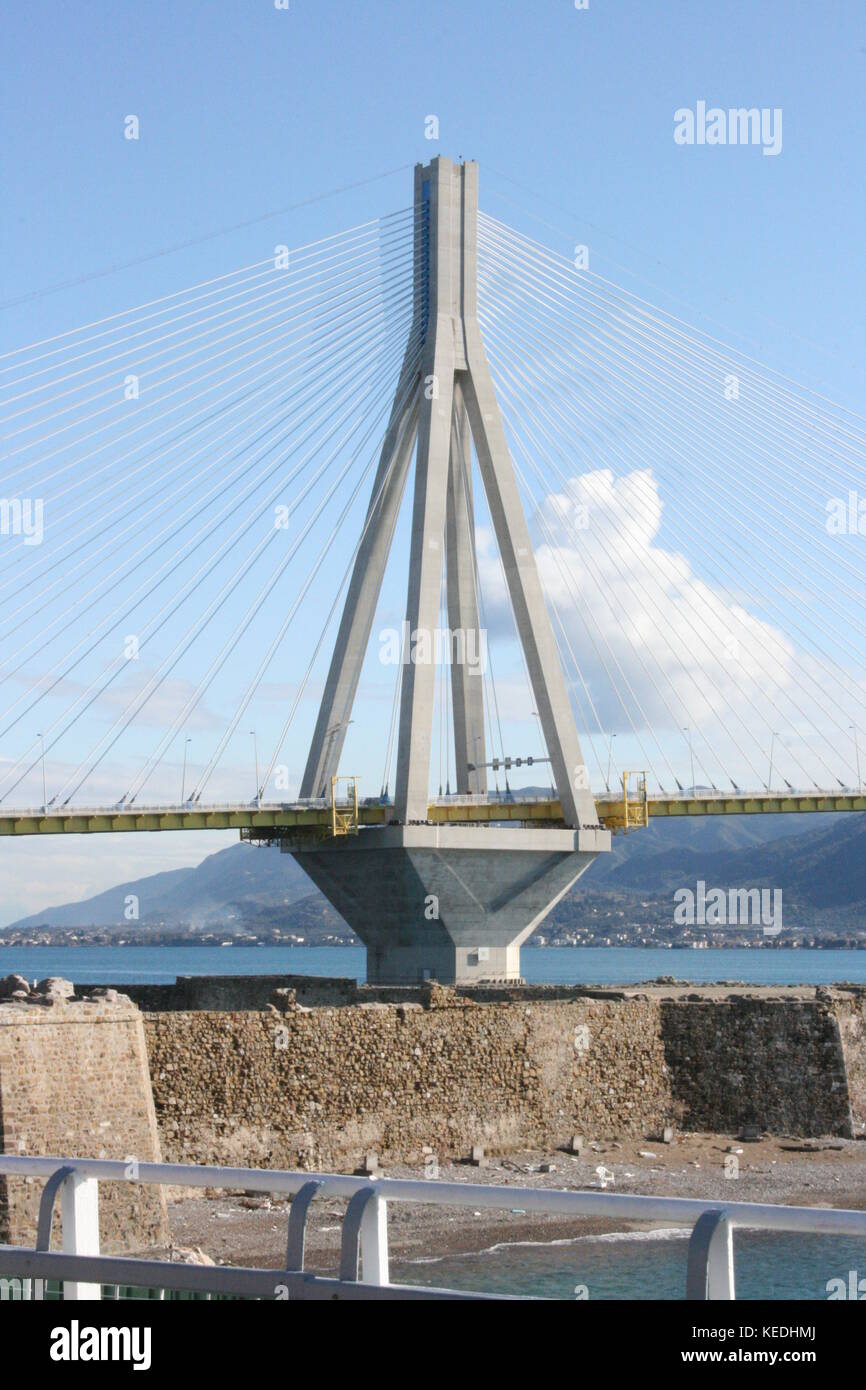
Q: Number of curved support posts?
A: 4